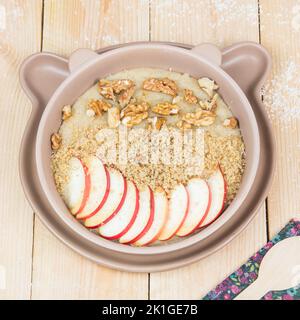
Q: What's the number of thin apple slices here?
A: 9